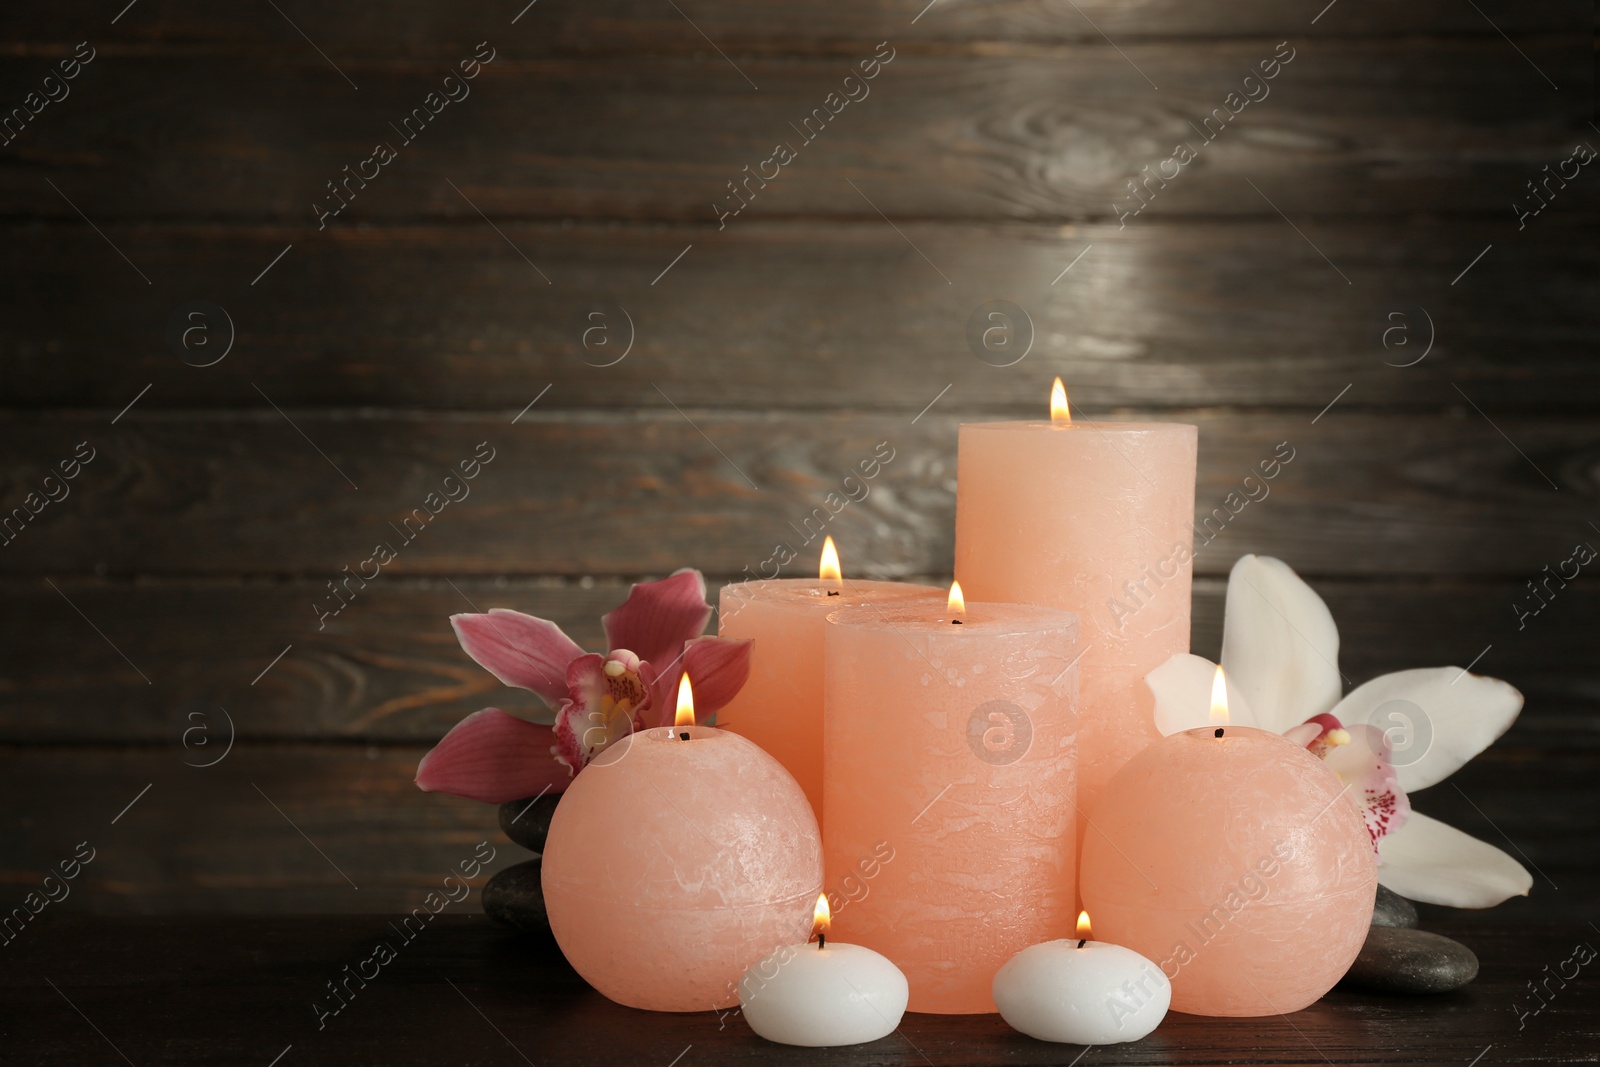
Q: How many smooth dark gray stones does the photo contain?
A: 4